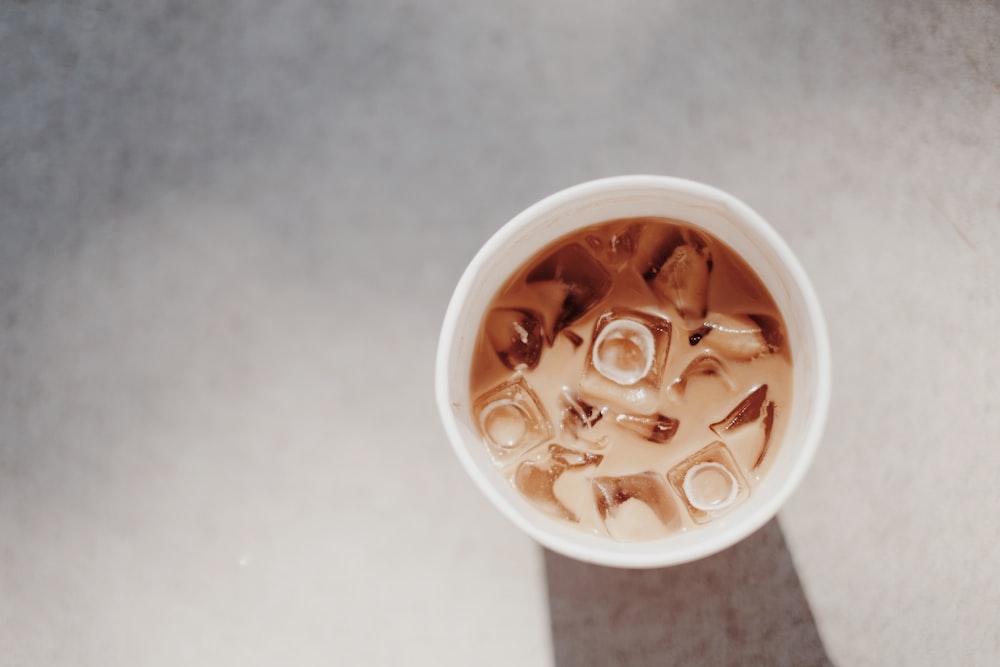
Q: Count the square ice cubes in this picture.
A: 3